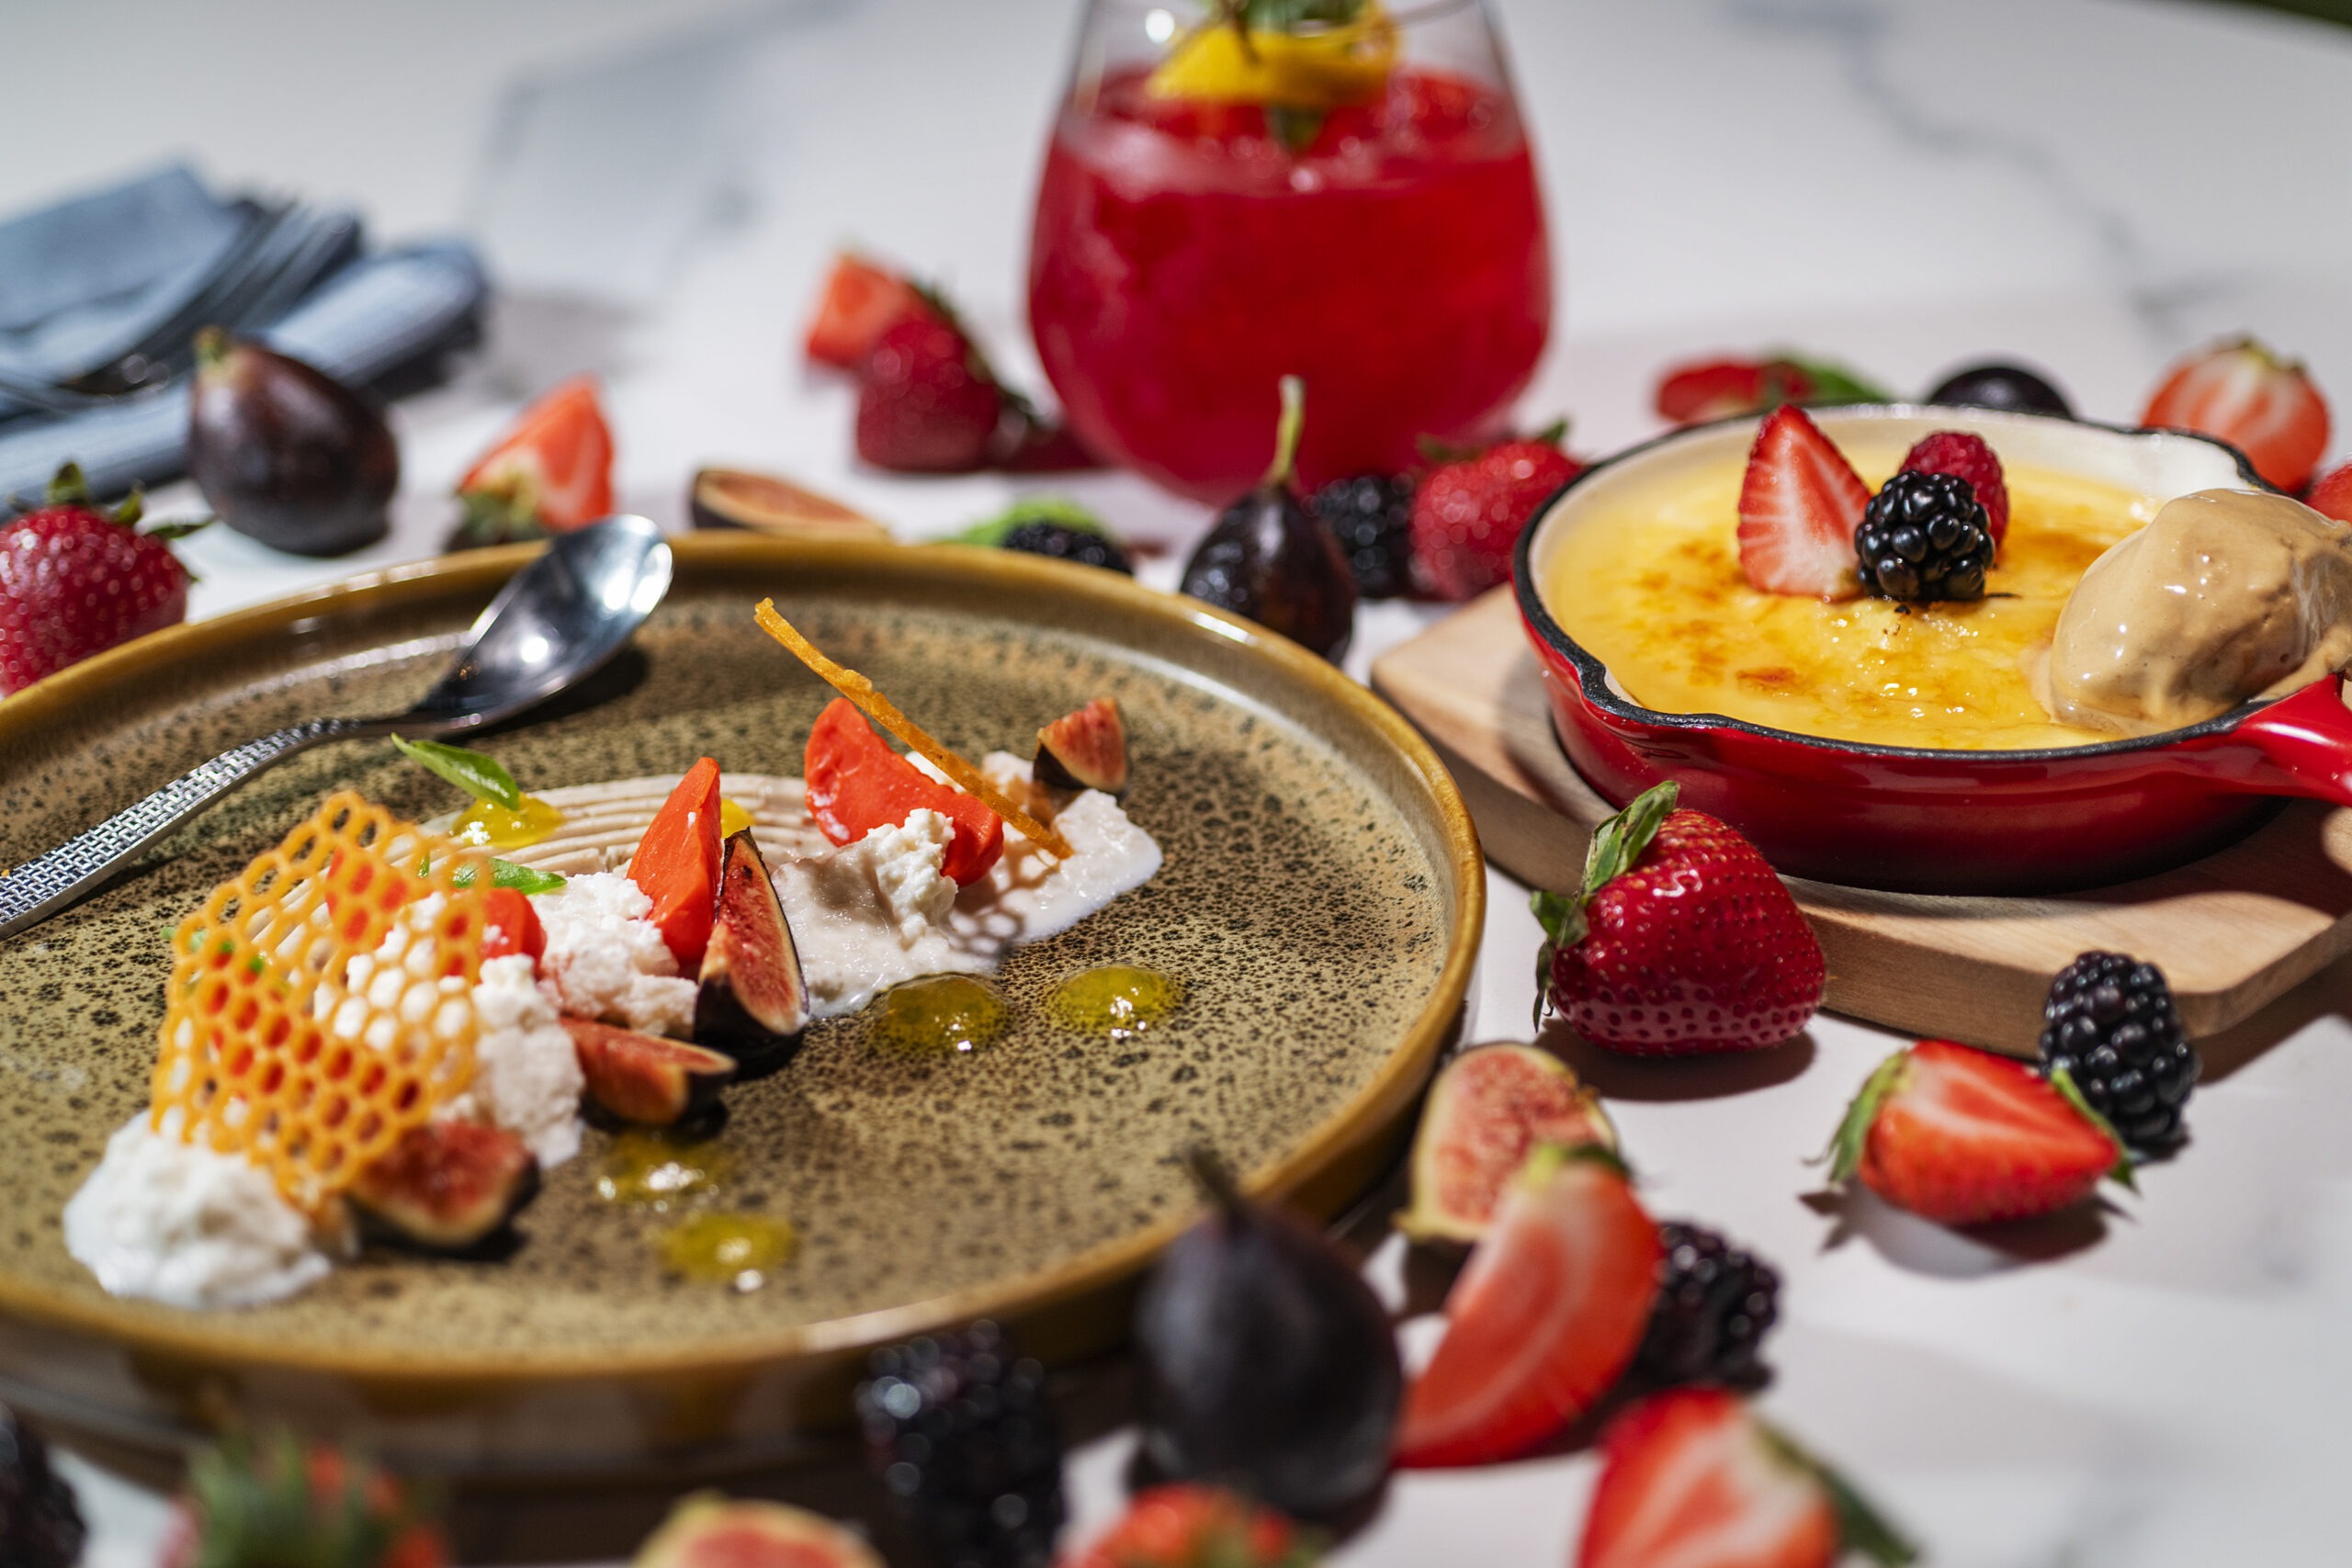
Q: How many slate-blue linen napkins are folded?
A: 1